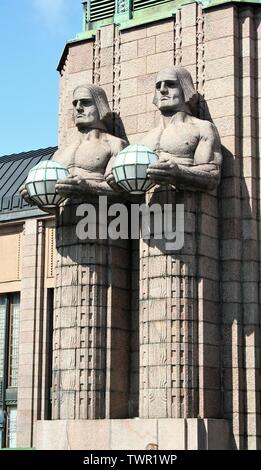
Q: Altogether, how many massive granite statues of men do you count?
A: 2